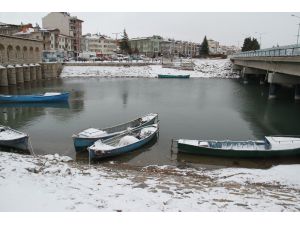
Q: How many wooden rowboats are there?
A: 6